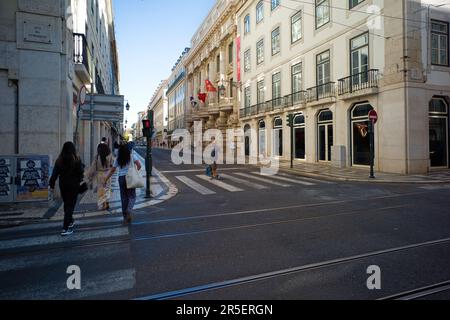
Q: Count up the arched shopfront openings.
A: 7